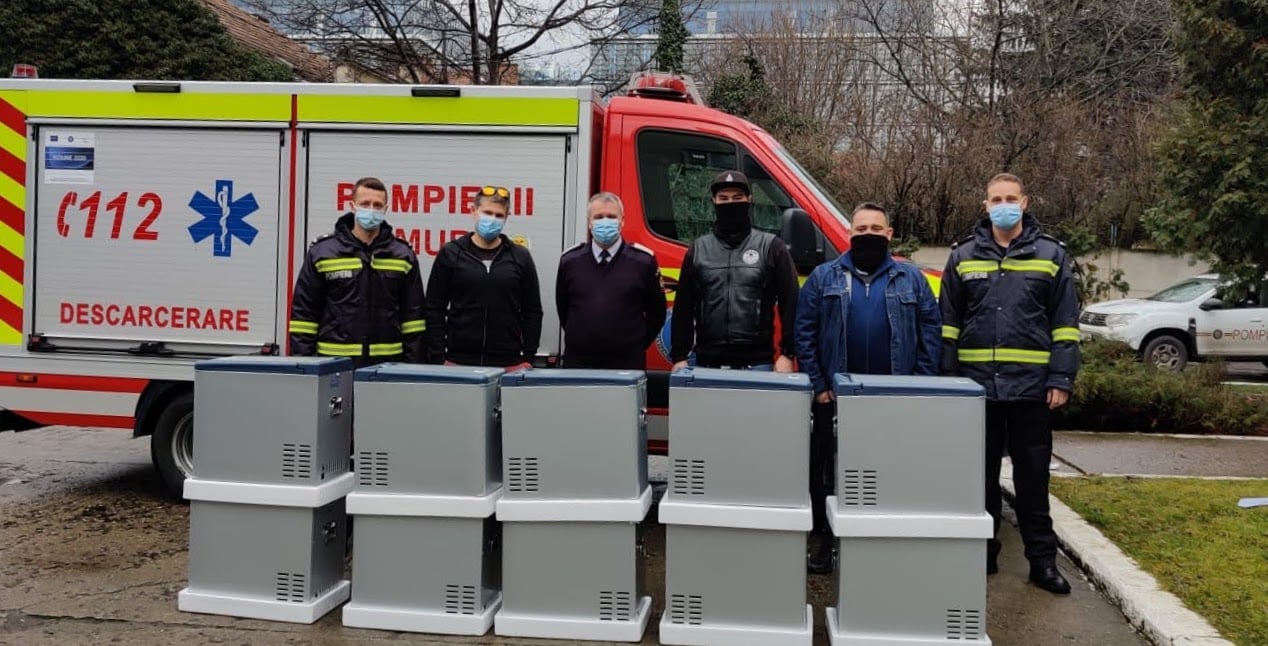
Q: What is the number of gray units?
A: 10